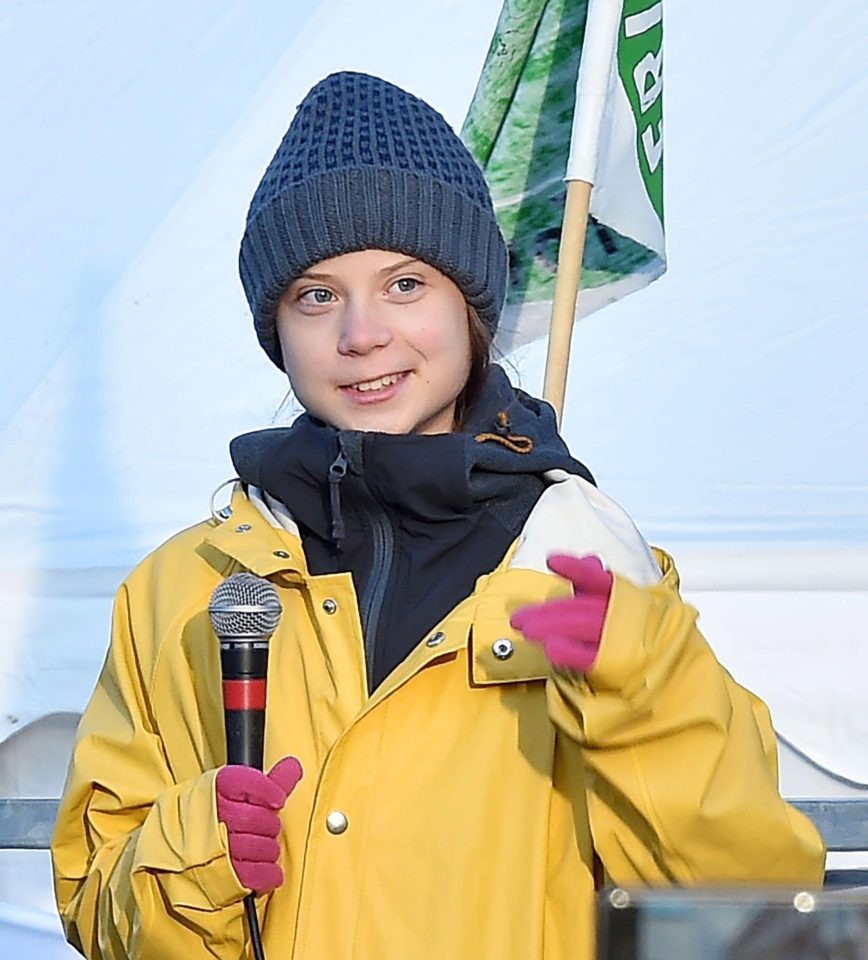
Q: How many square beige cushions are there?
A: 0